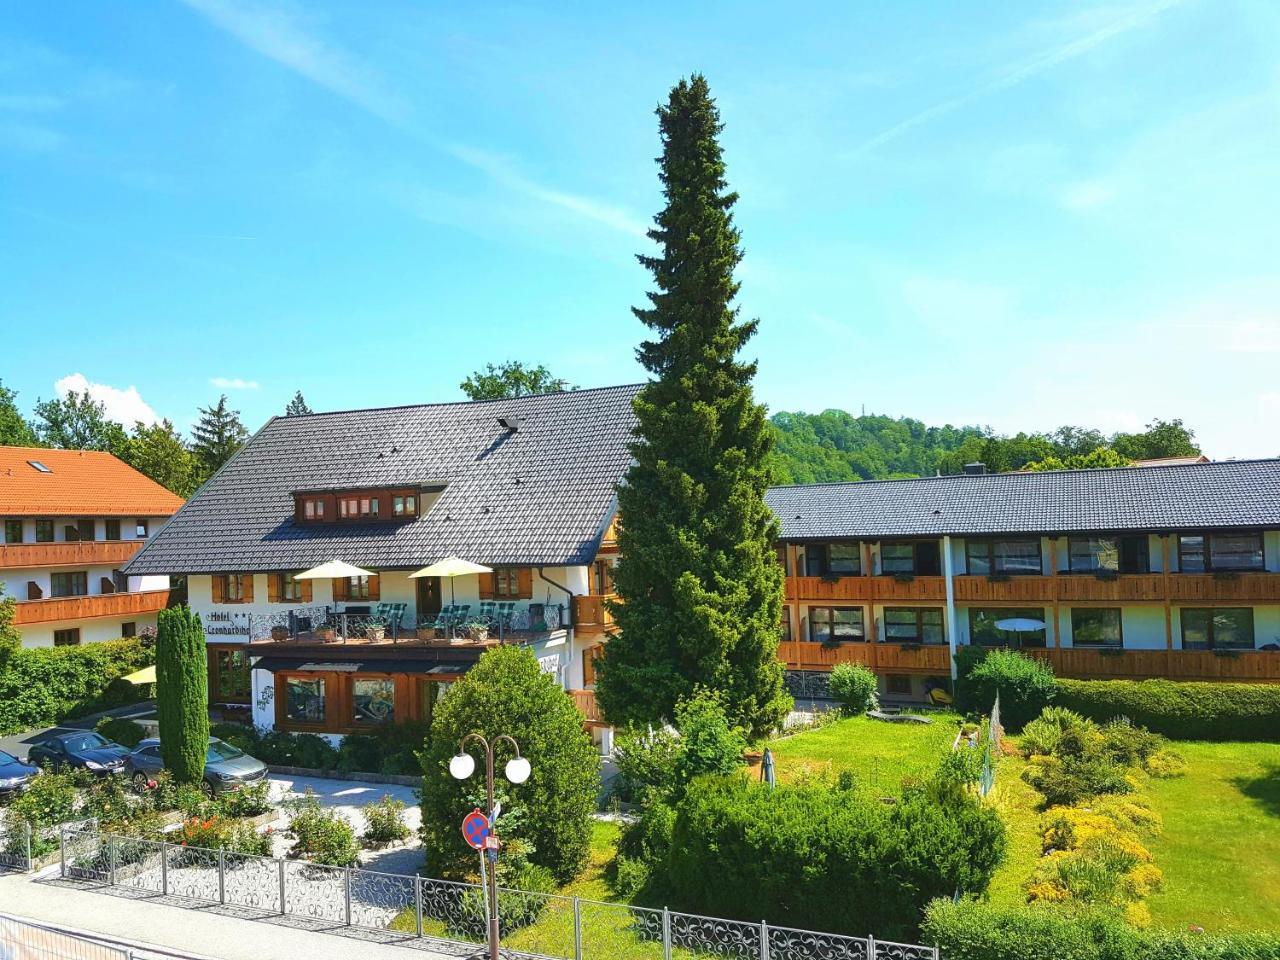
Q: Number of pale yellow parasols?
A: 3